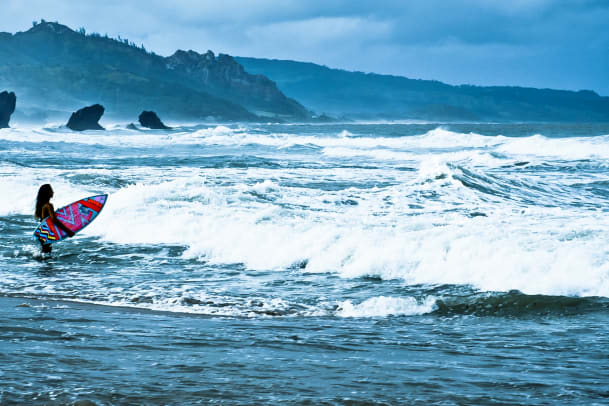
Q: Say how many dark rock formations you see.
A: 3